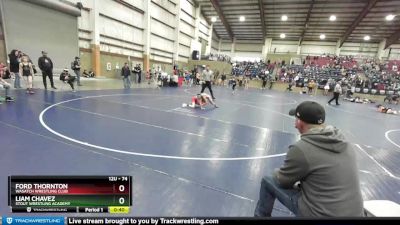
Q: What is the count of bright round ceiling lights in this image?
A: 8